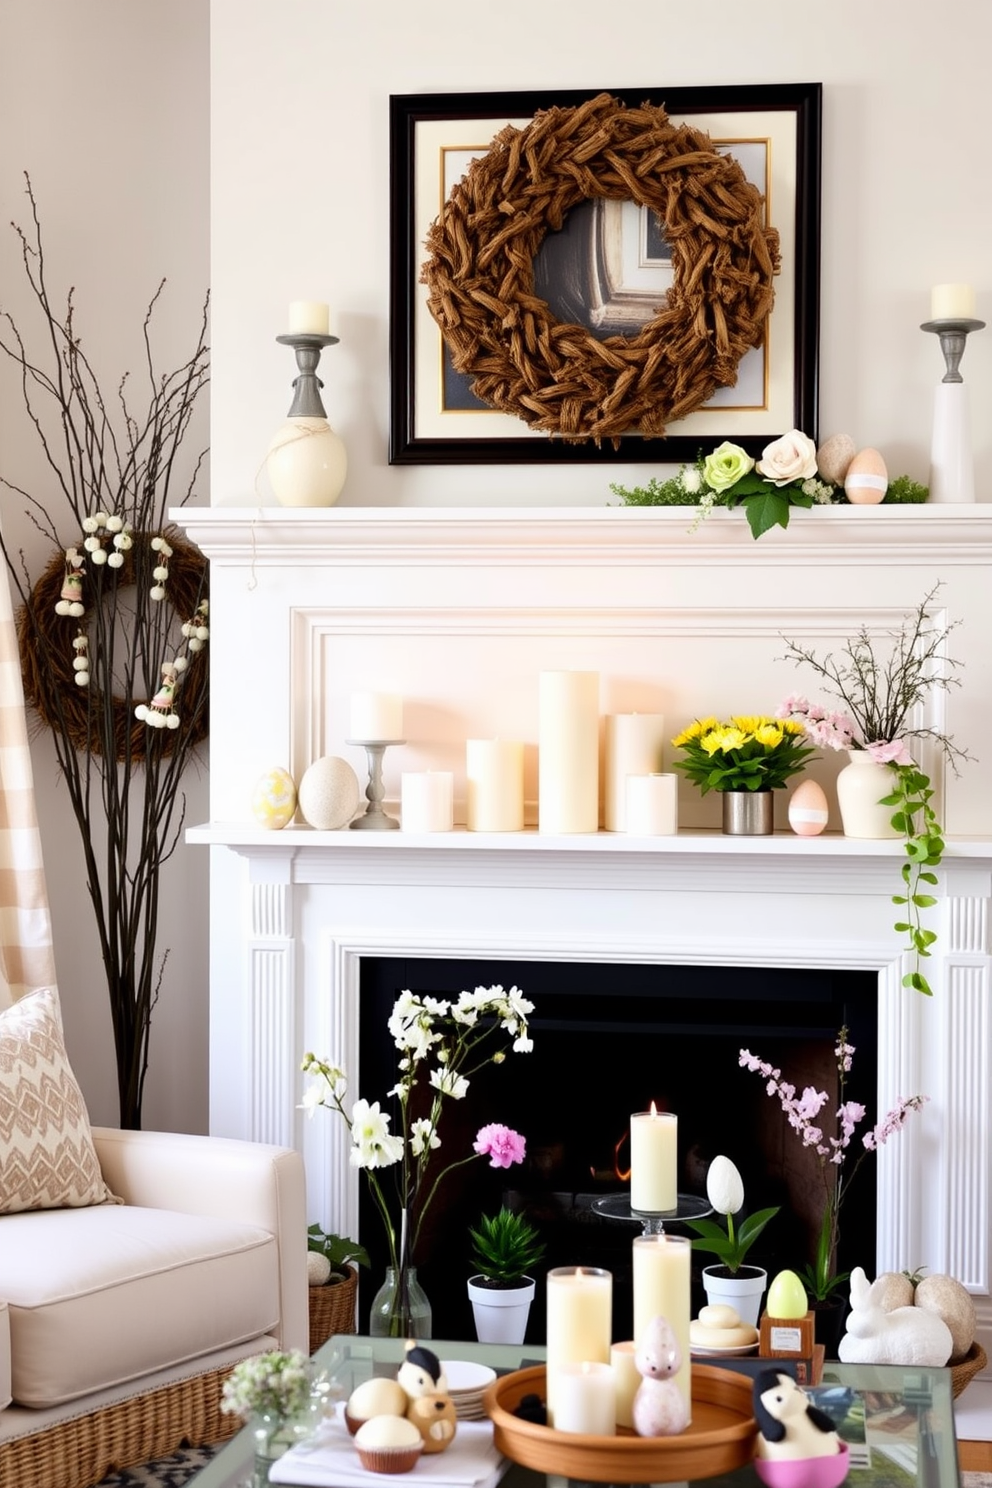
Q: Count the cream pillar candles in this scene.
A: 13